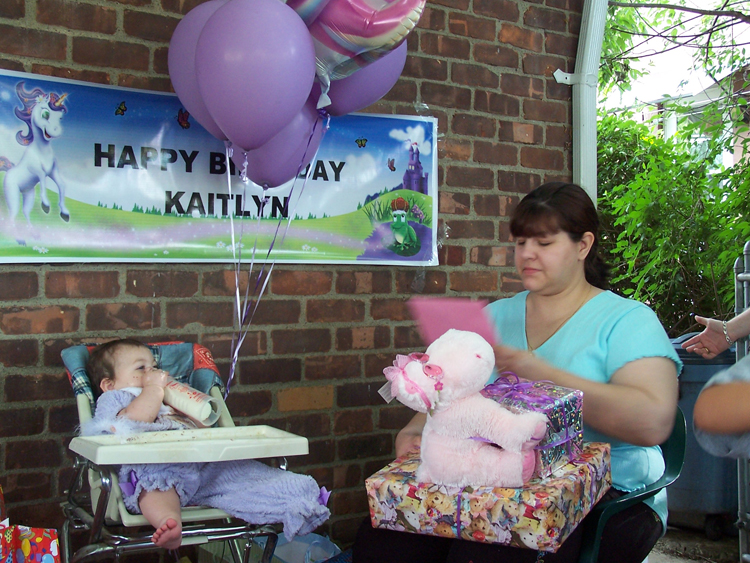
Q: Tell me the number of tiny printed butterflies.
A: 4